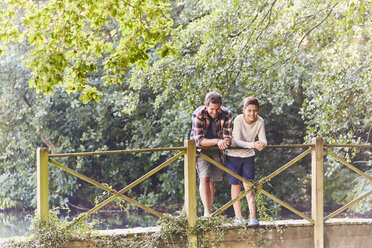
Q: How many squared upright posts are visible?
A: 3